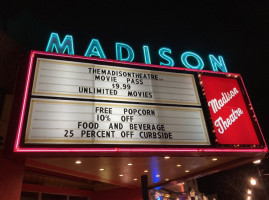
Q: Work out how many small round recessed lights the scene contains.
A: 12